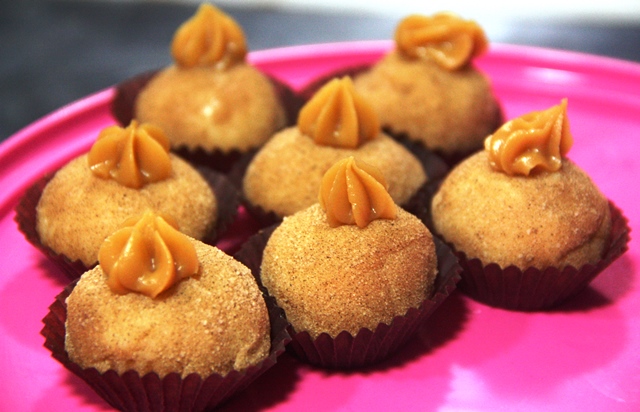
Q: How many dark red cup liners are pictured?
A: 7